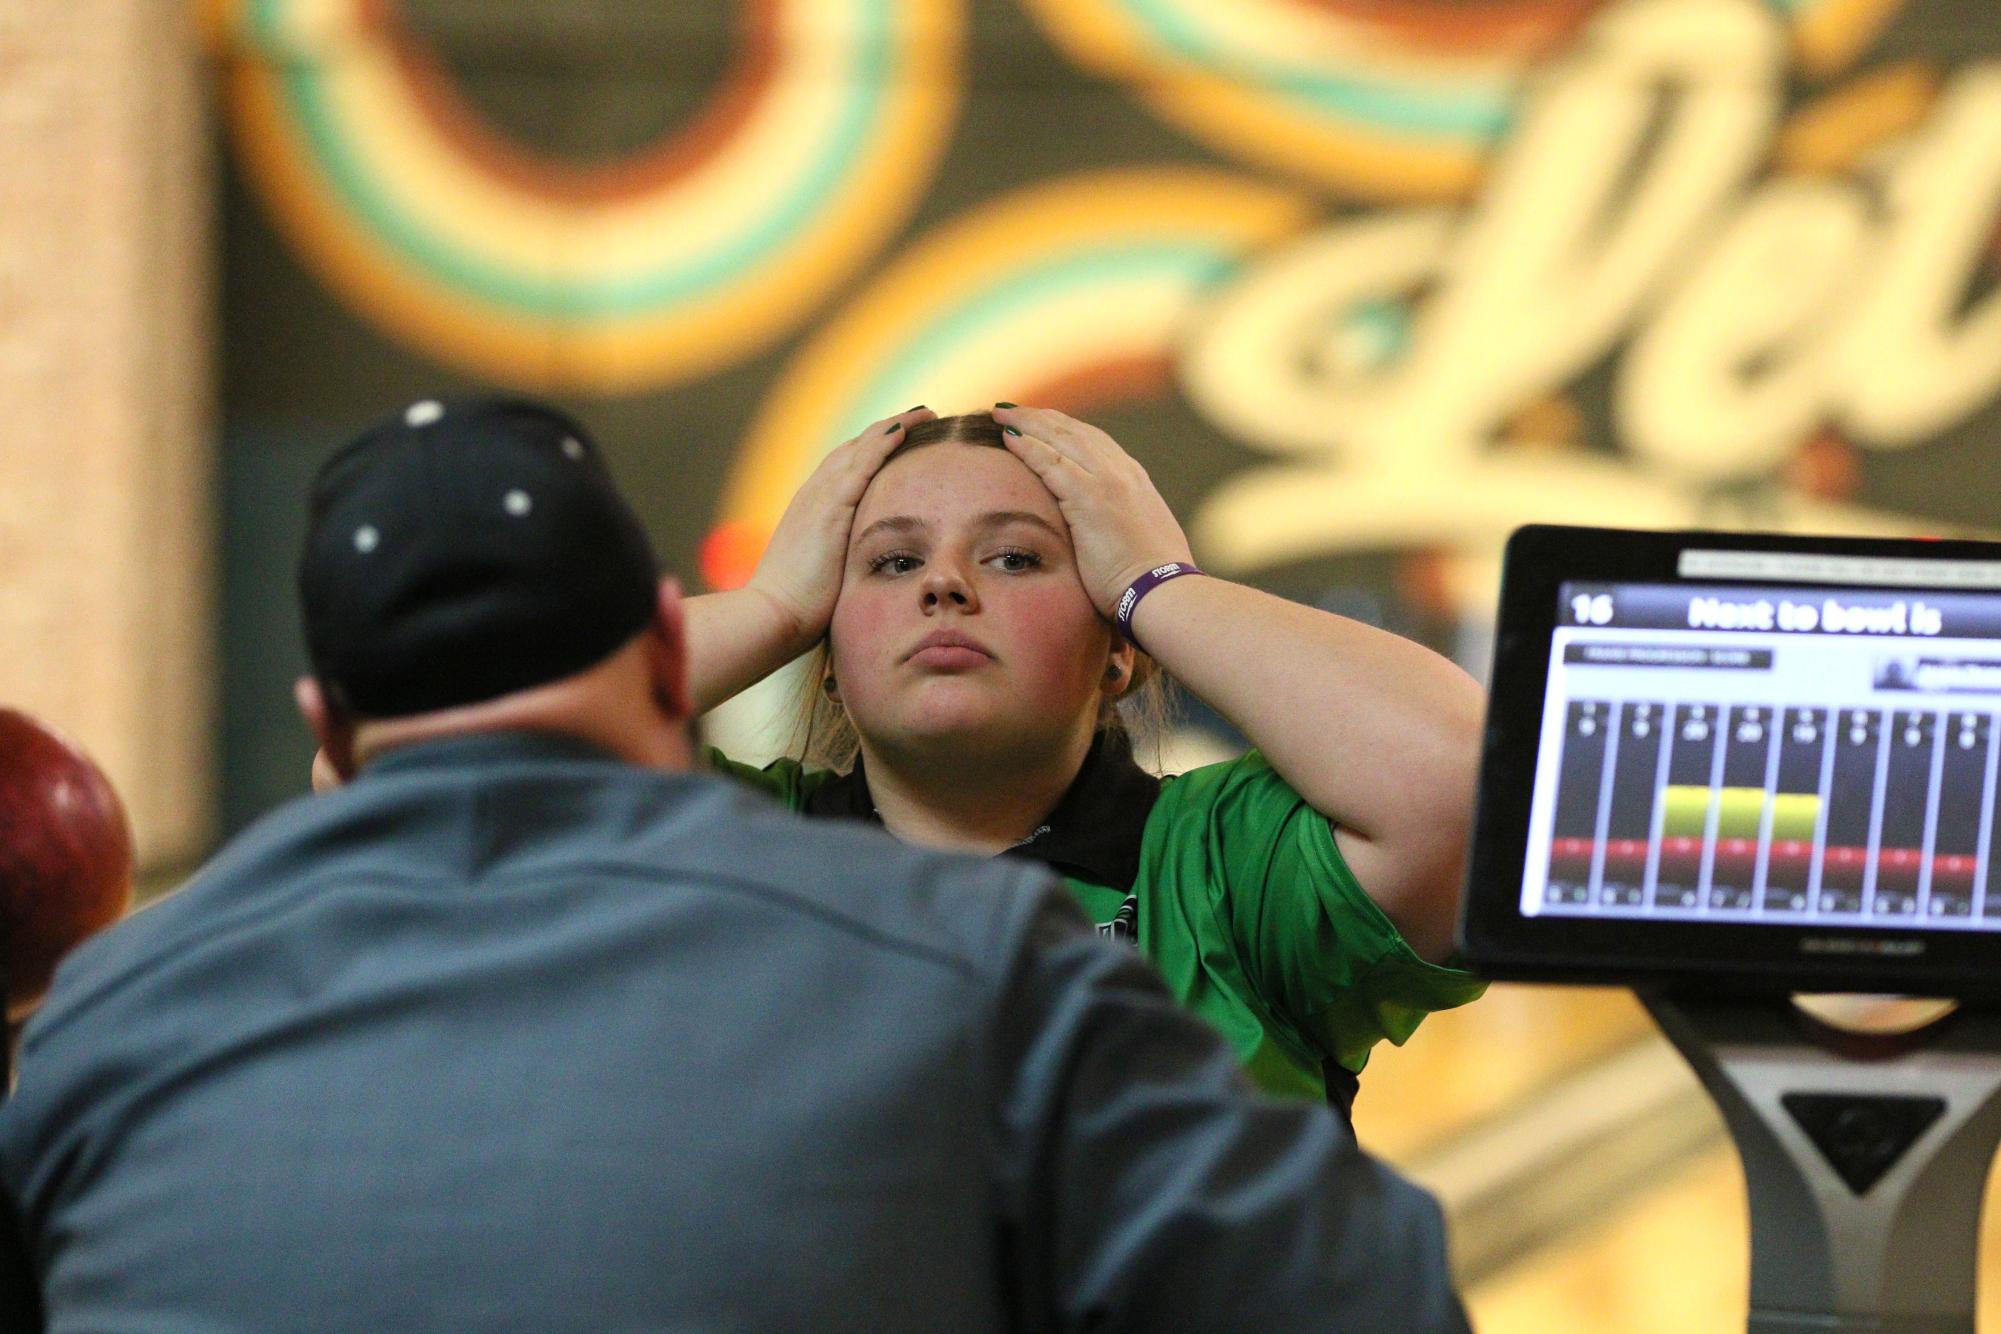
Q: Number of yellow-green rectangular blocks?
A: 3